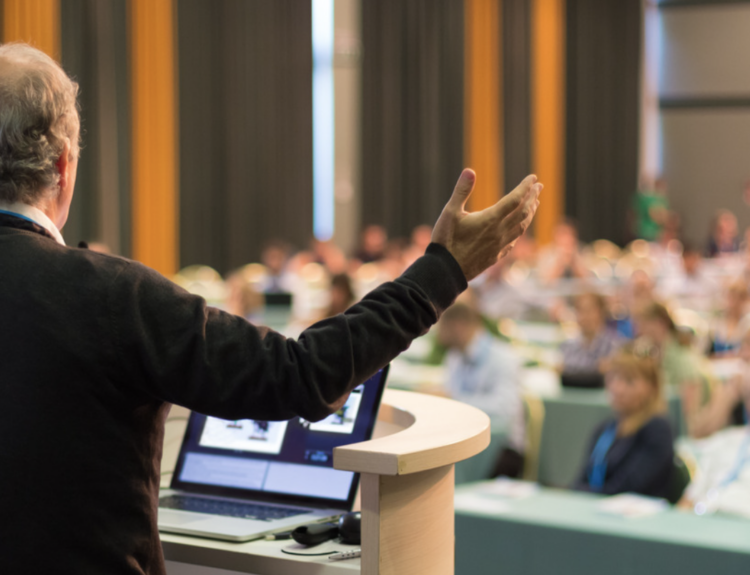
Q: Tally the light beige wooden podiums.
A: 1